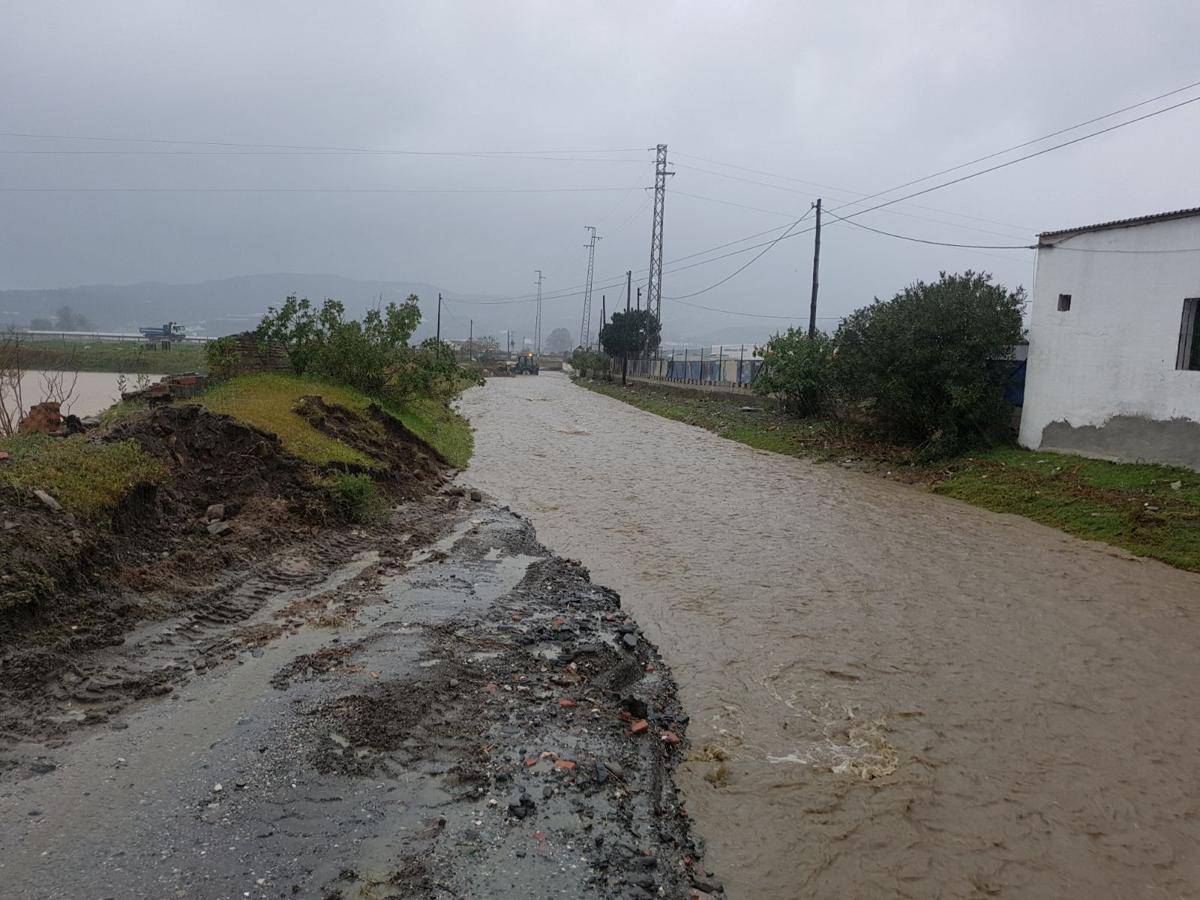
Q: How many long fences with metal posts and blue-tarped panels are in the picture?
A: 1